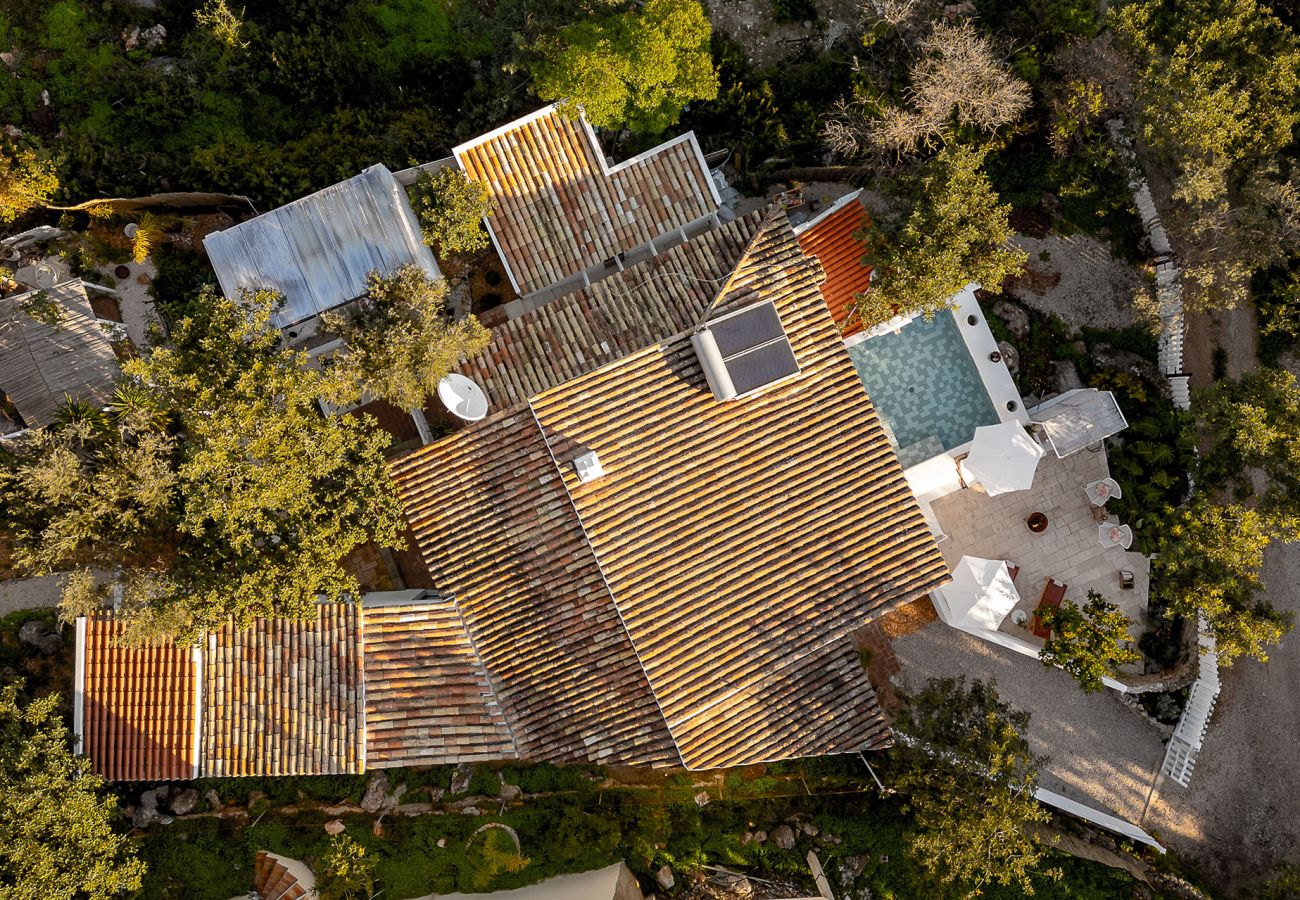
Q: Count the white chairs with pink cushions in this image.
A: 2